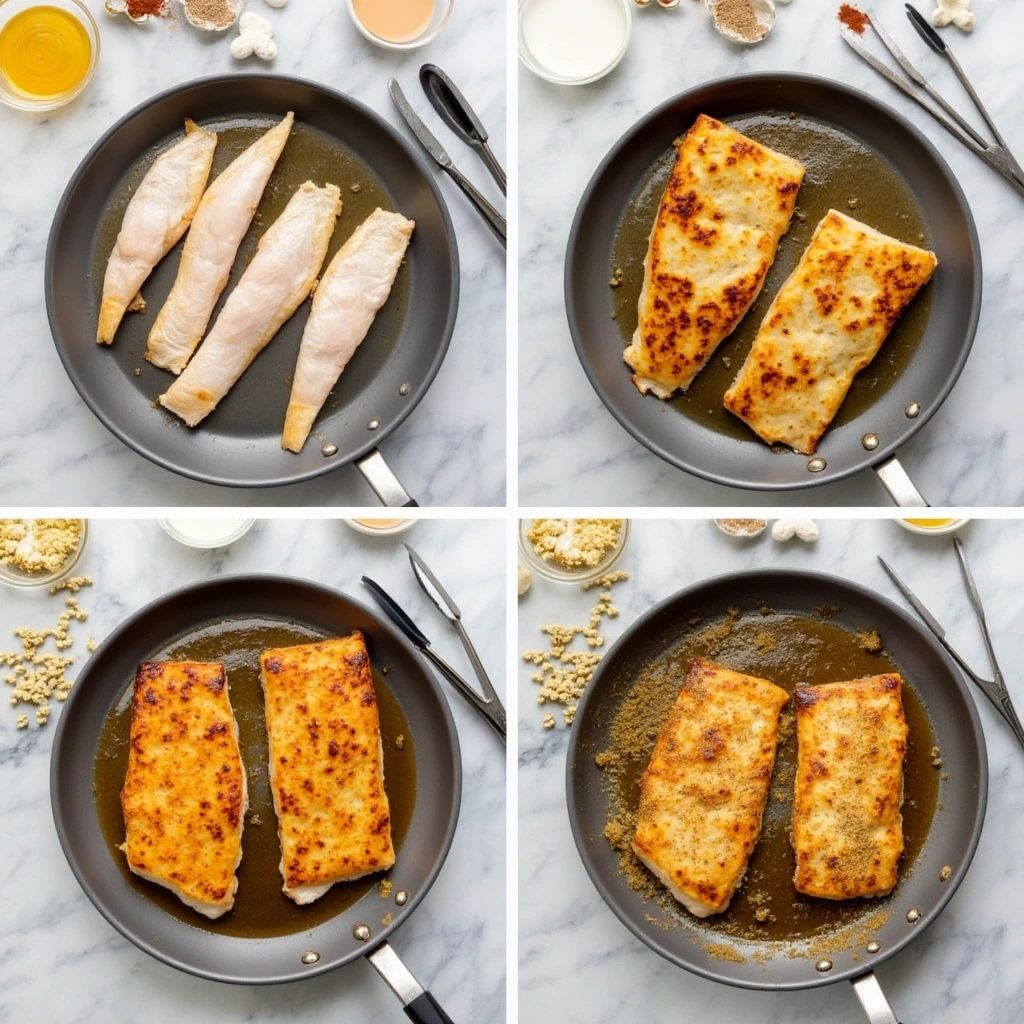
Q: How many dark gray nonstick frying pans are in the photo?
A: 4